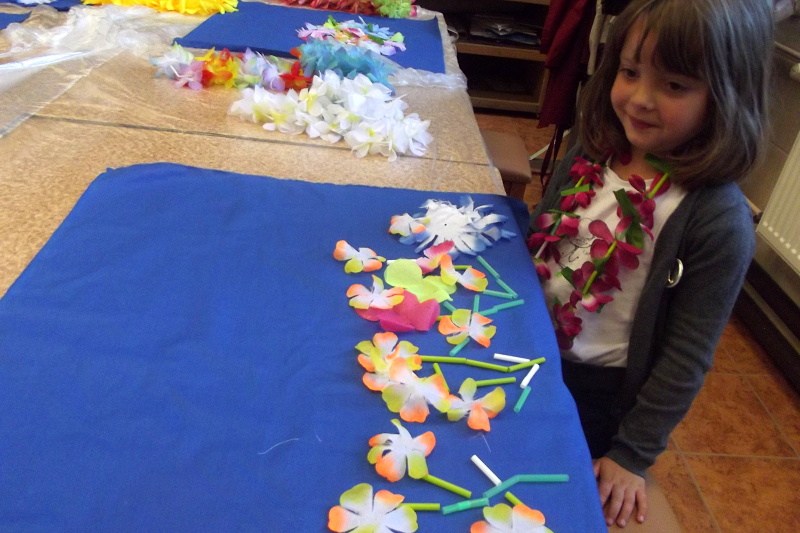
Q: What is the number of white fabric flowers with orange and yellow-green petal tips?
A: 11